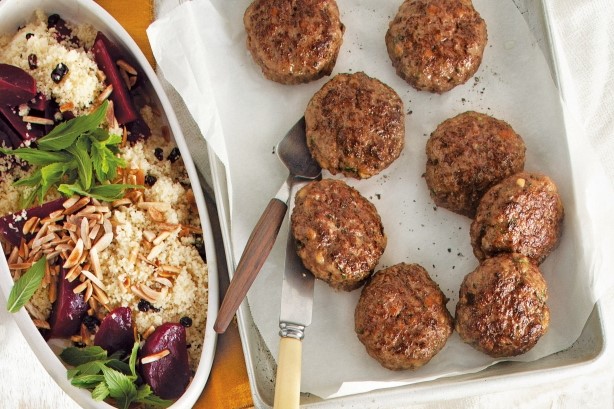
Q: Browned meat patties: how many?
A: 8